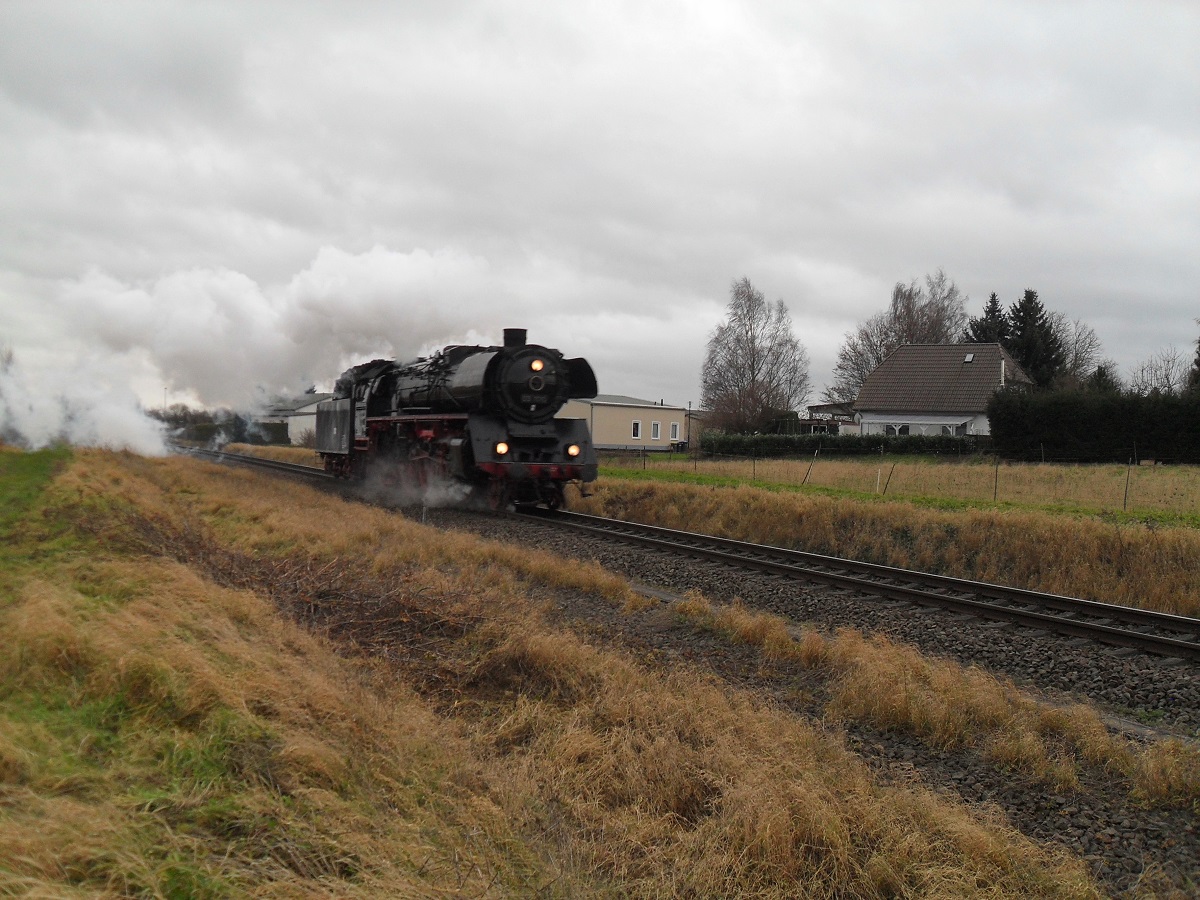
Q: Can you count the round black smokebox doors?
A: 1